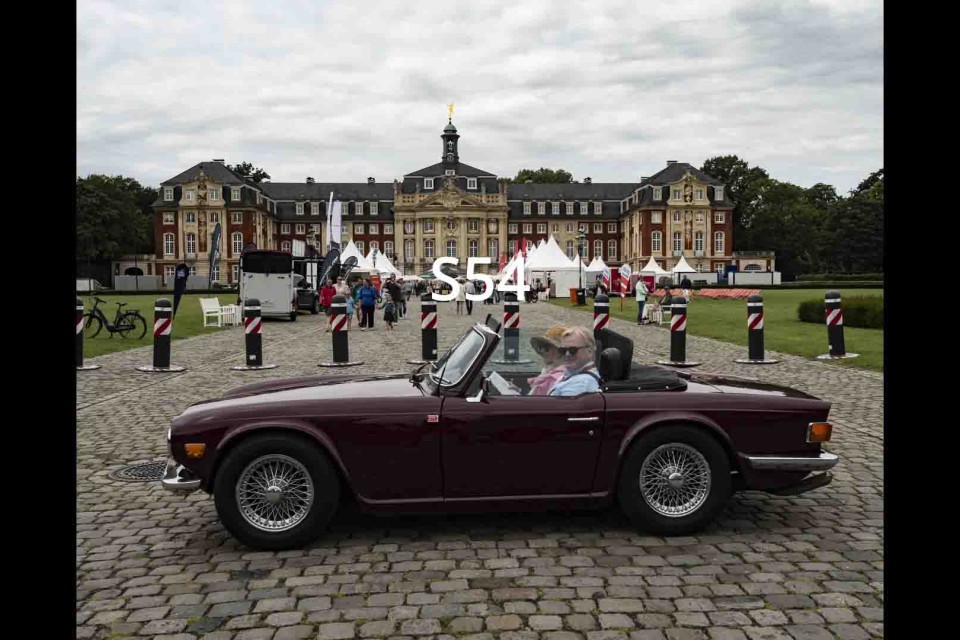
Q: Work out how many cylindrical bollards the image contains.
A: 10